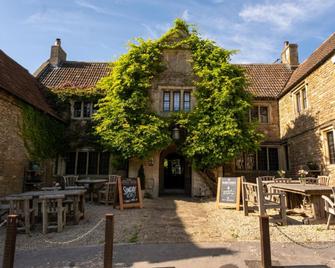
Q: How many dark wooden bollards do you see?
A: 3